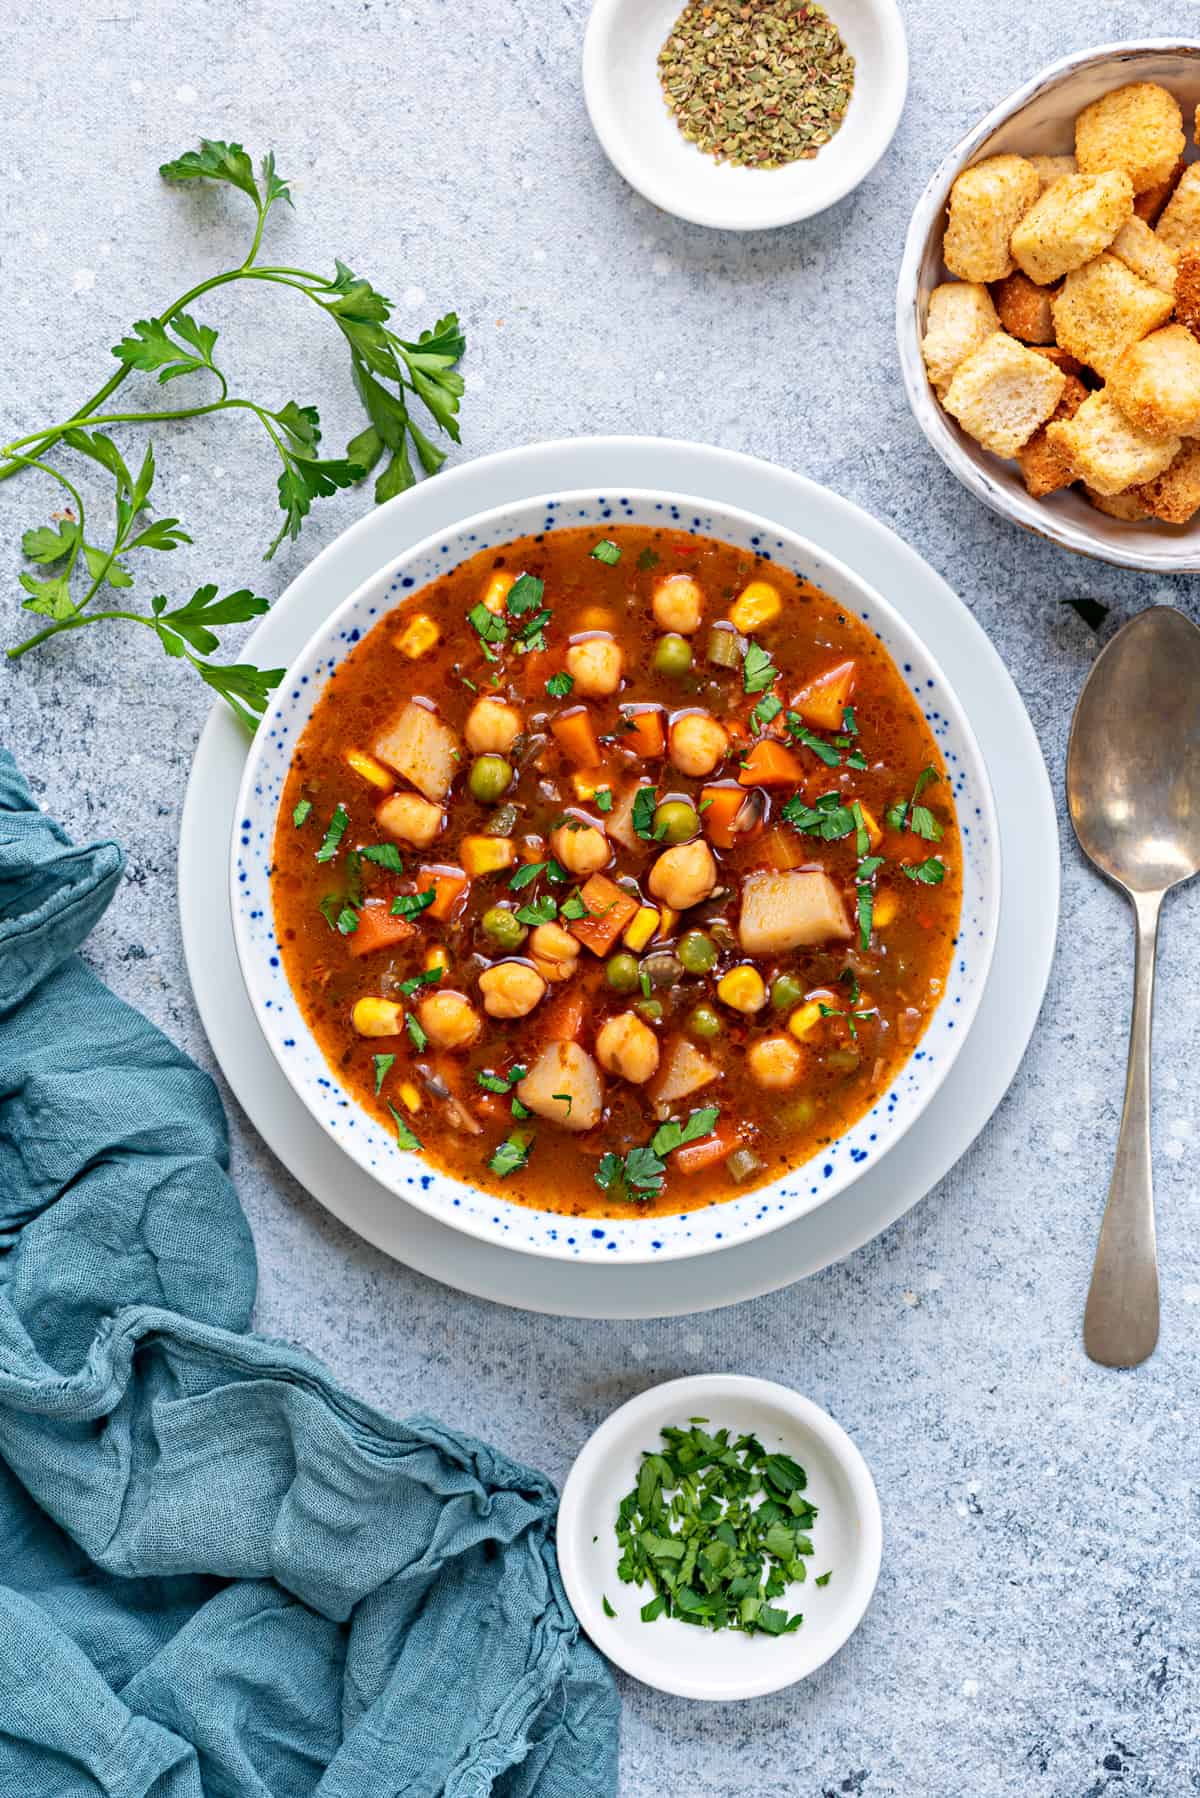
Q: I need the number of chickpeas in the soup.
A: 12